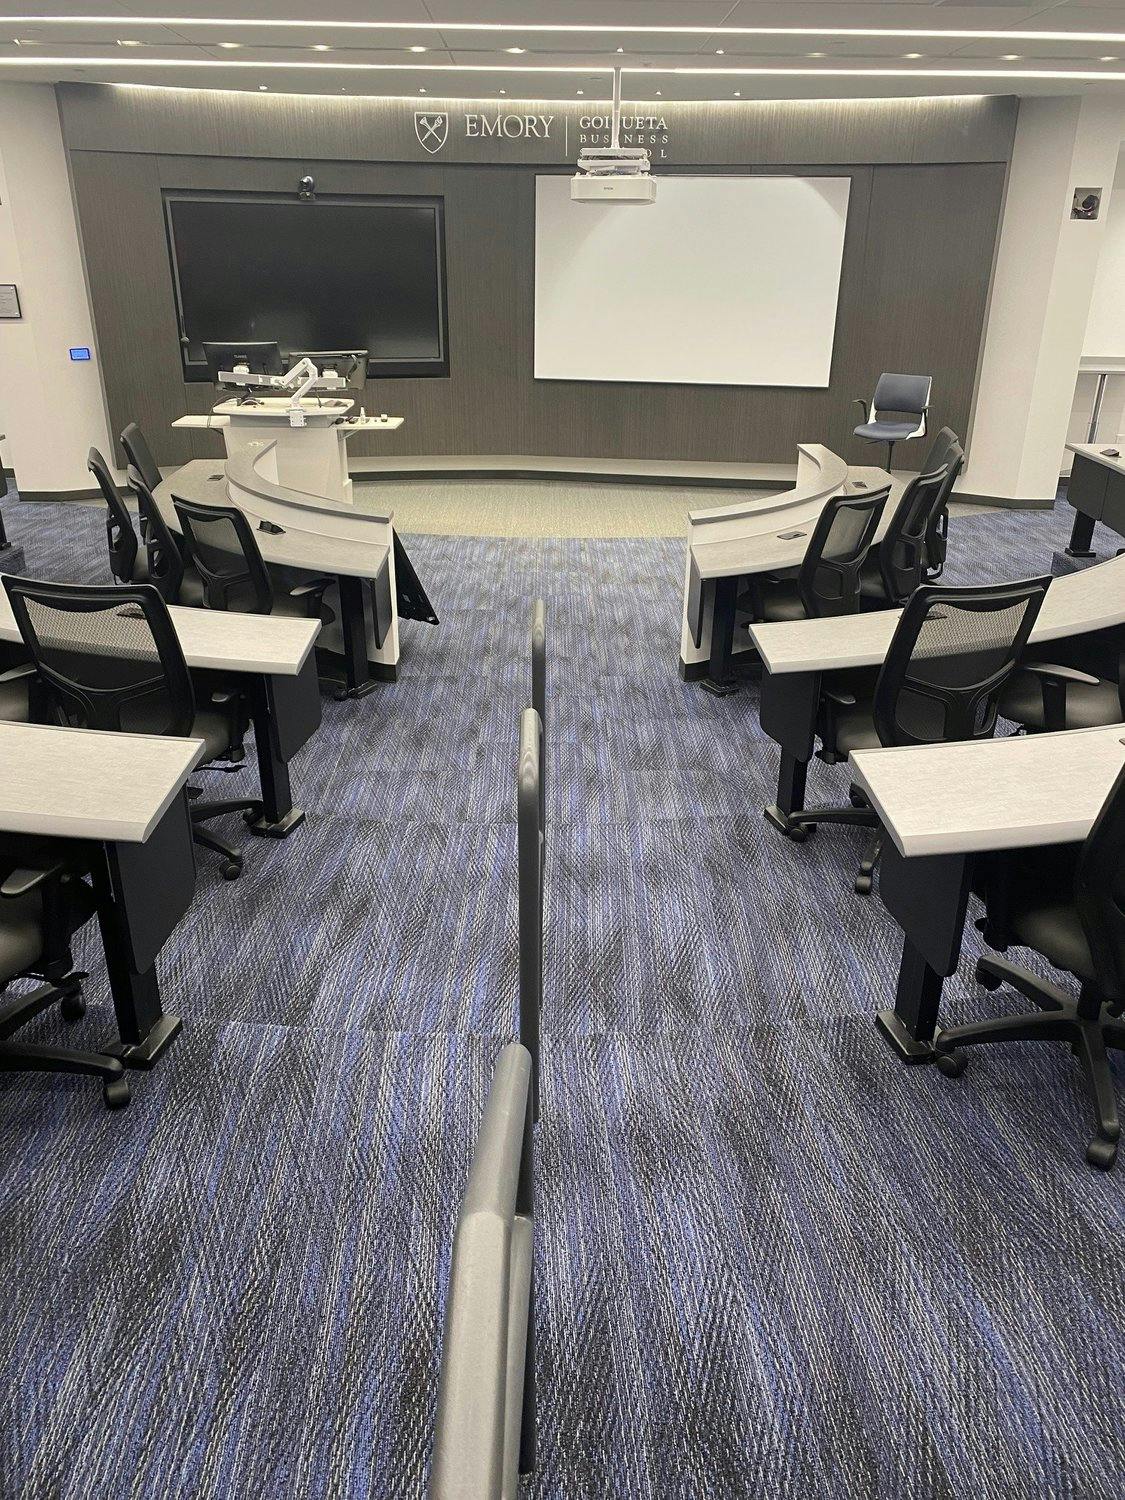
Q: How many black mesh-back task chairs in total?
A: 14